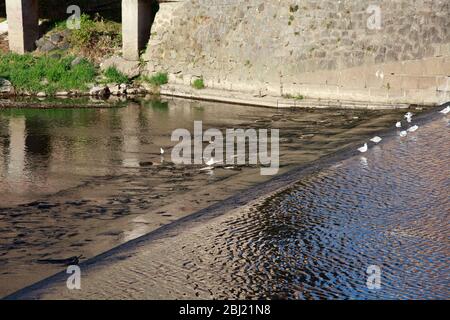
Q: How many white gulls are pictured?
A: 9